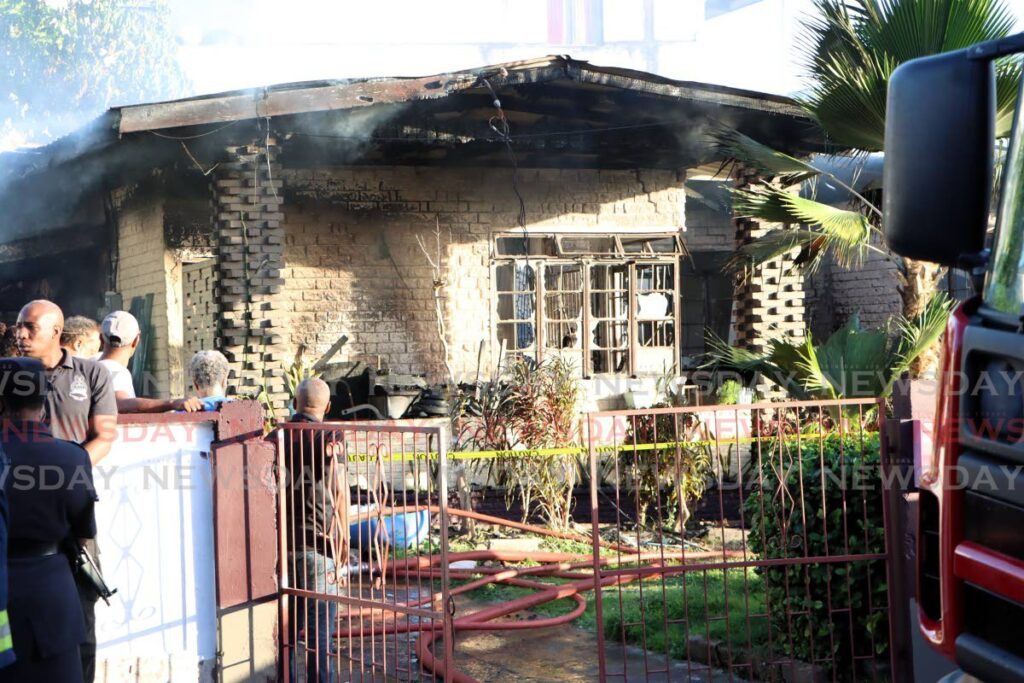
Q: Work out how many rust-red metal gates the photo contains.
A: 2